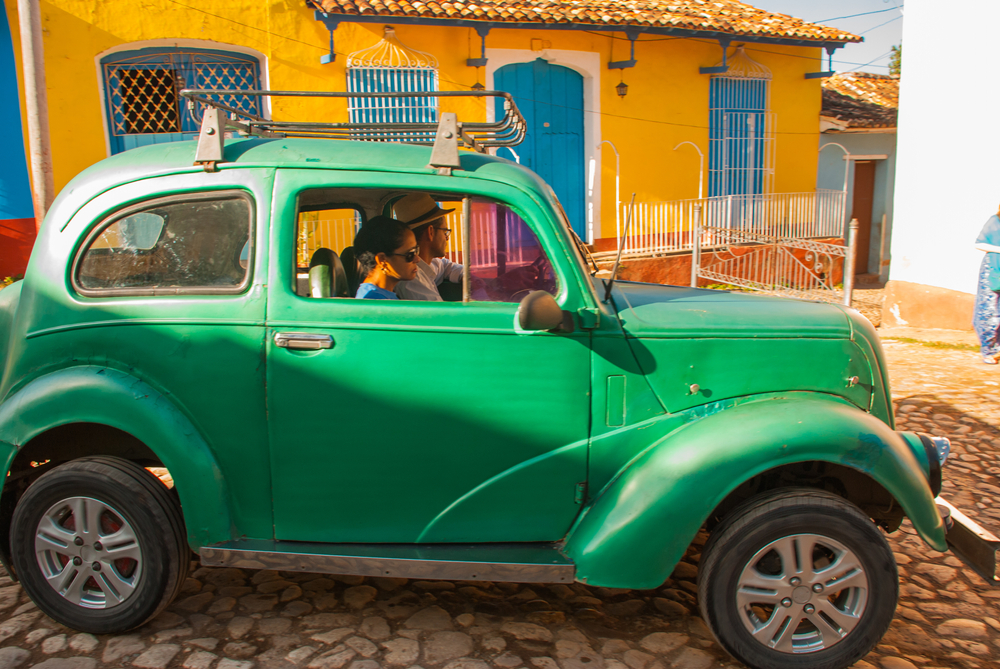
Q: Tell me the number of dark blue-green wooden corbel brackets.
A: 5